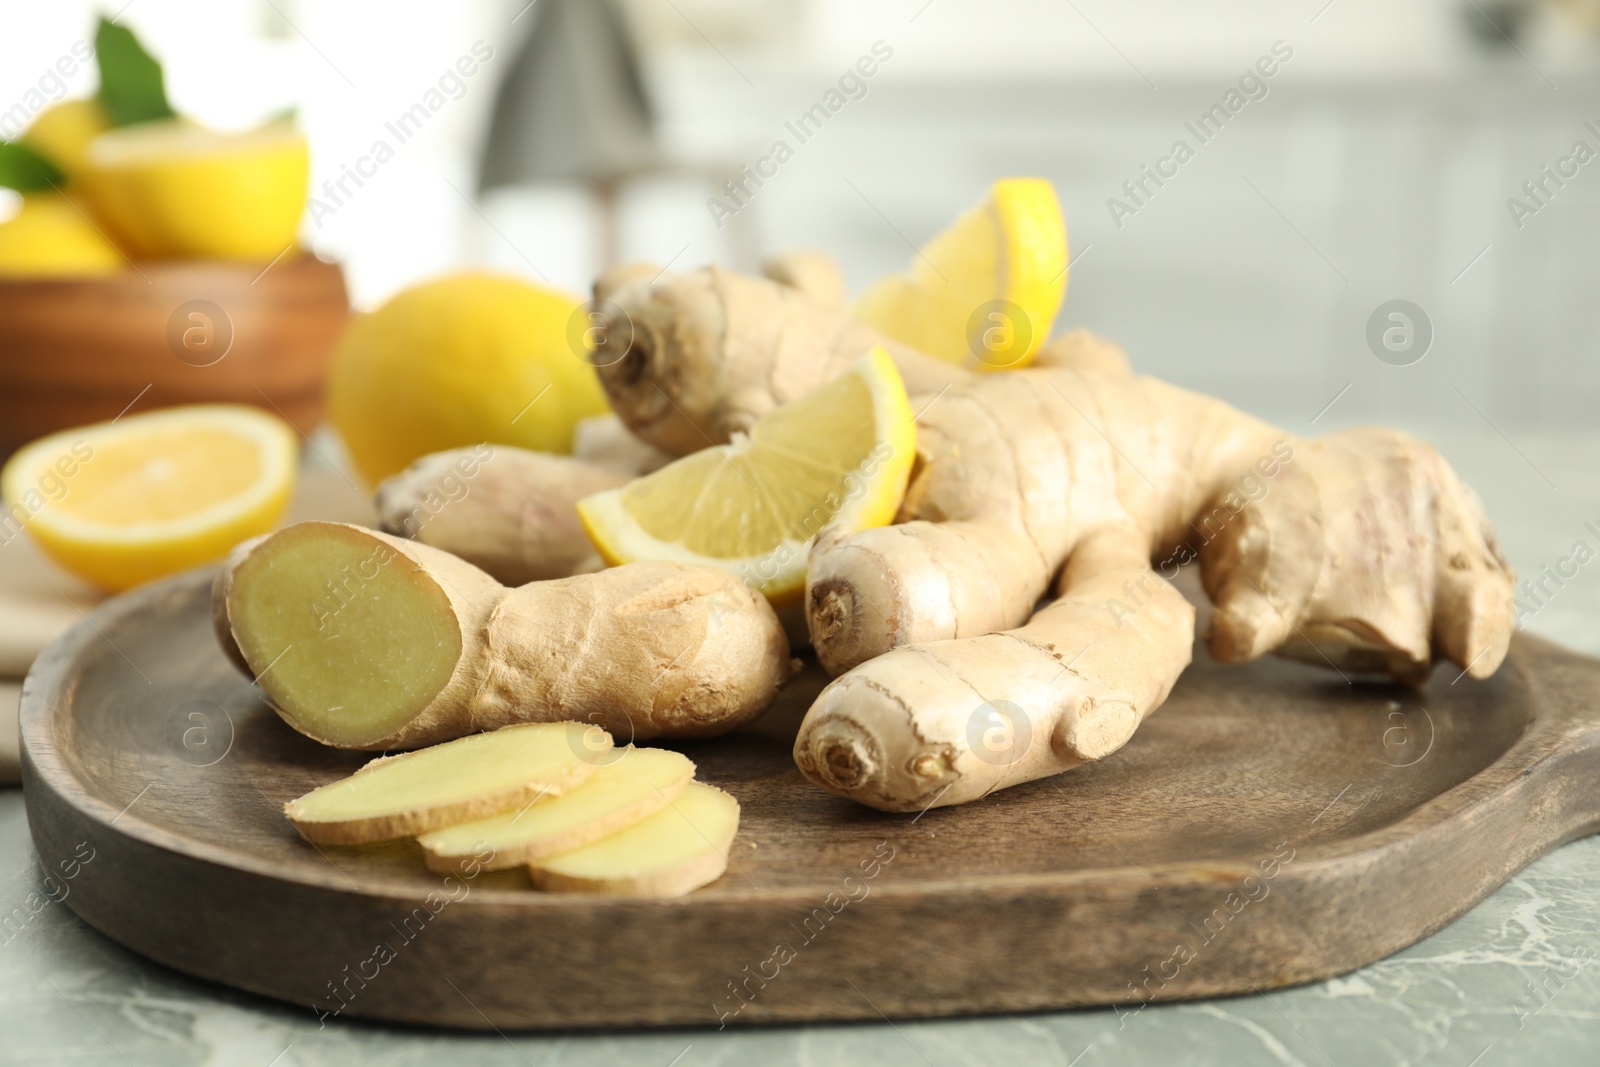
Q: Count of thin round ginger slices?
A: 3